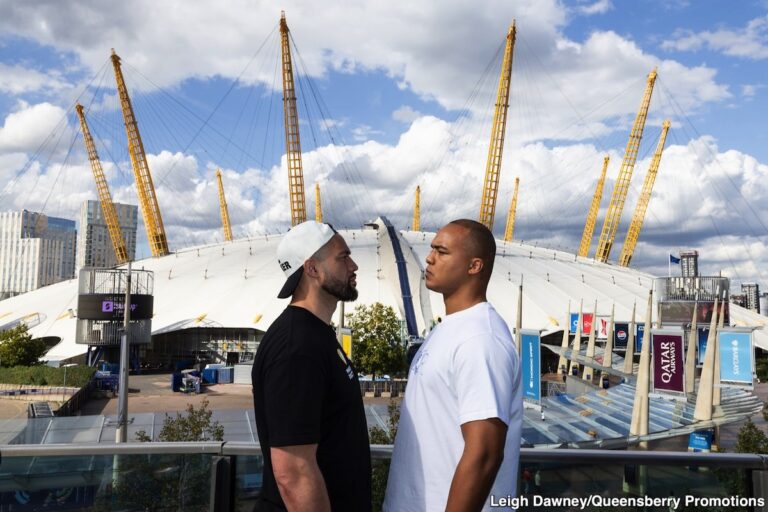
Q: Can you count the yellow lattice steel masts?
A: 11